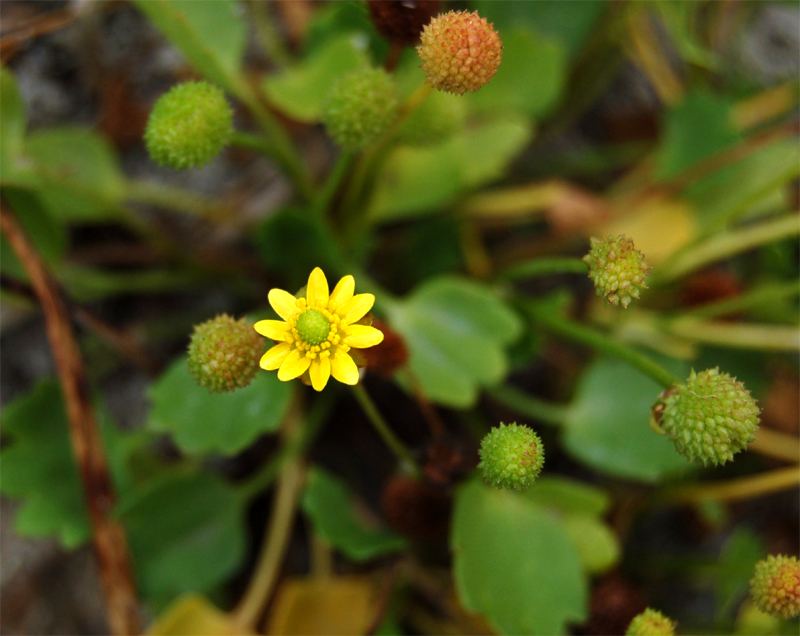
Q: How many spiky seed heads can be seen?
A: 9